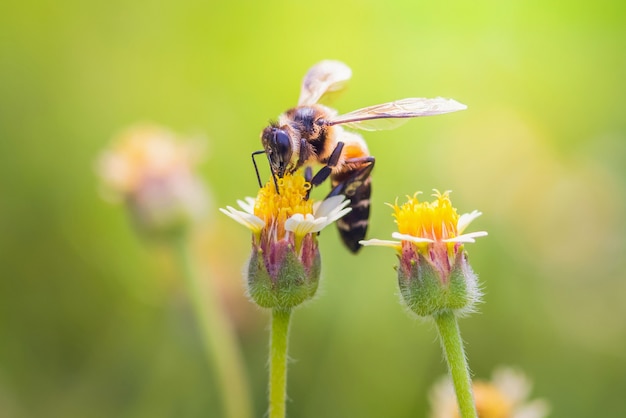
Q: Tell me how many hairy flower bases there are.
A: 2